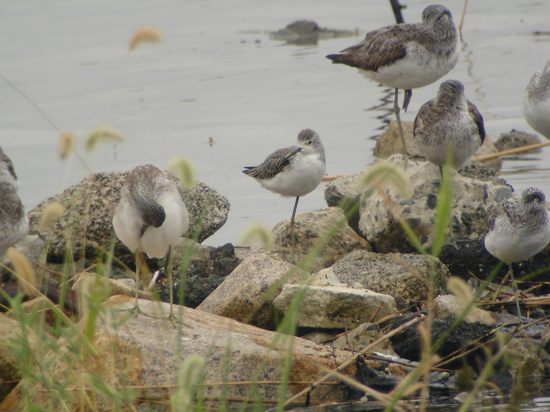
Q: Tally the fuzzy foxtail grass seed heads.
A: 10